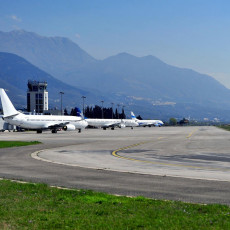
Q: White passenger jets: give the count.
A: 3